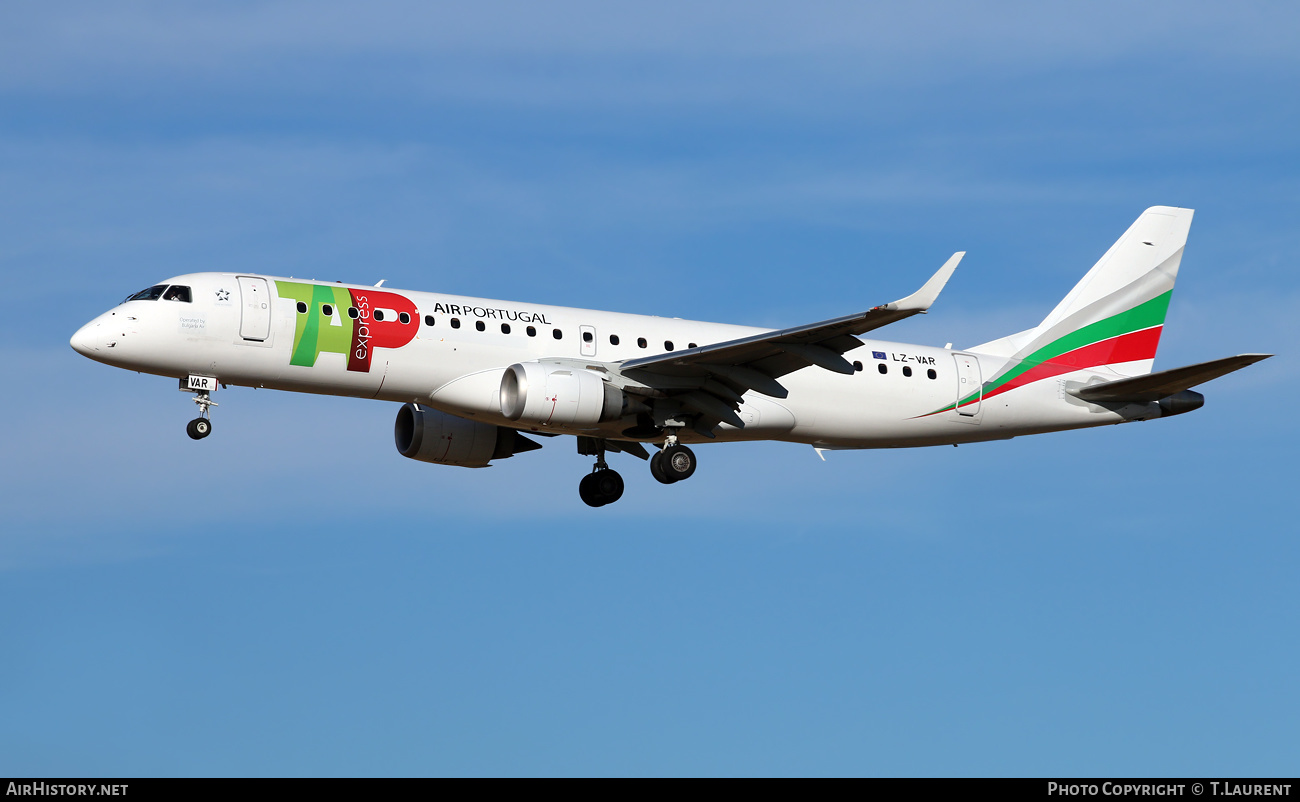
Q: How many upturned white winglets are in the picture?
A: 1